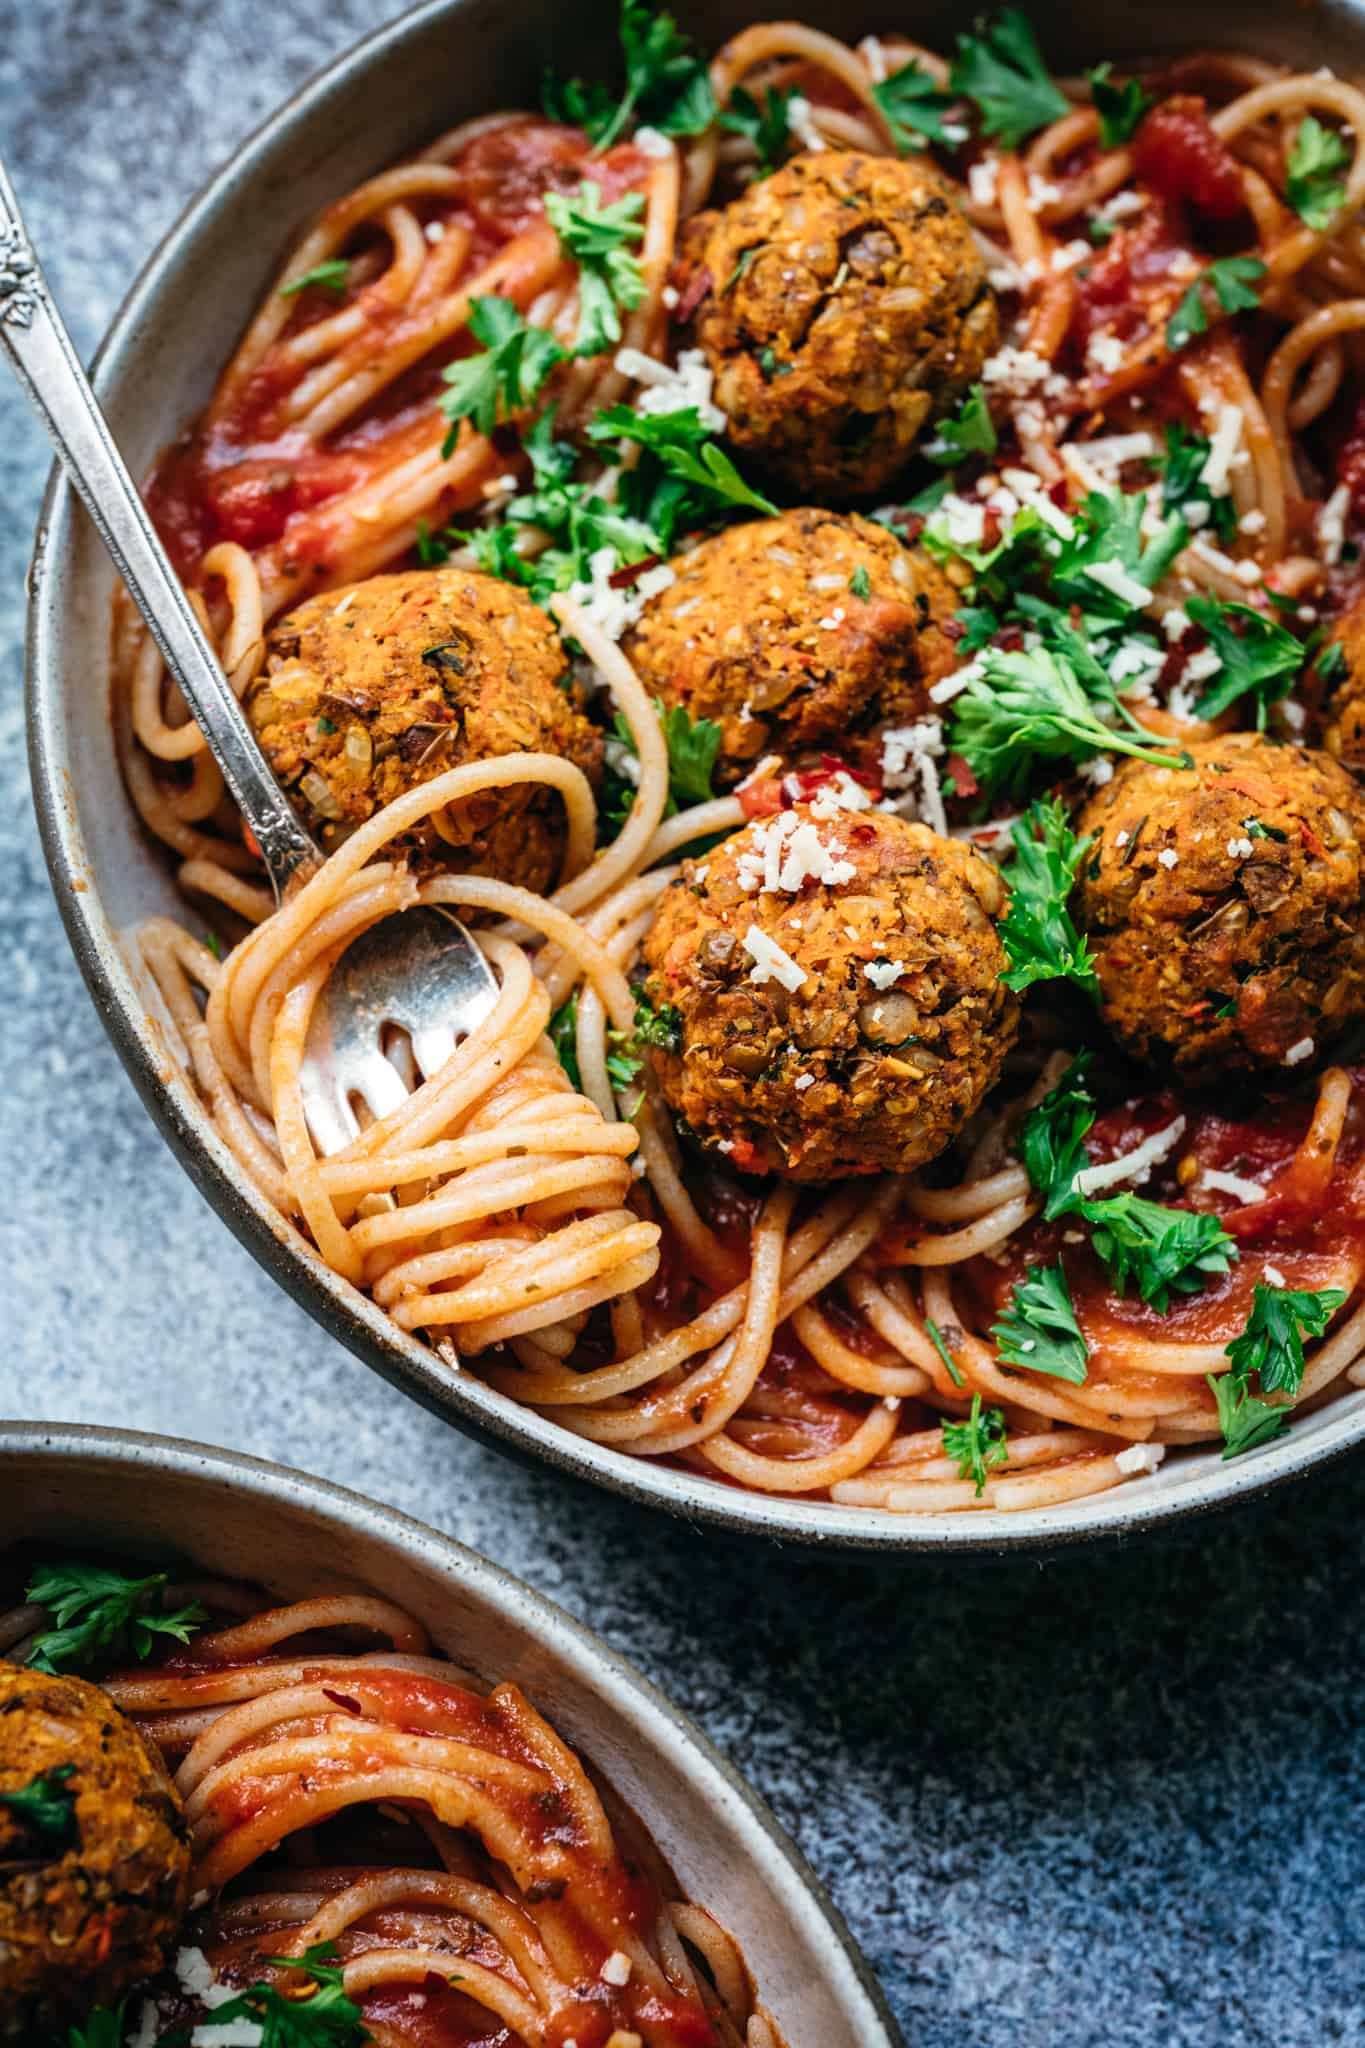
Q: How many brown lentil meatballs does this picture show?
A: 7